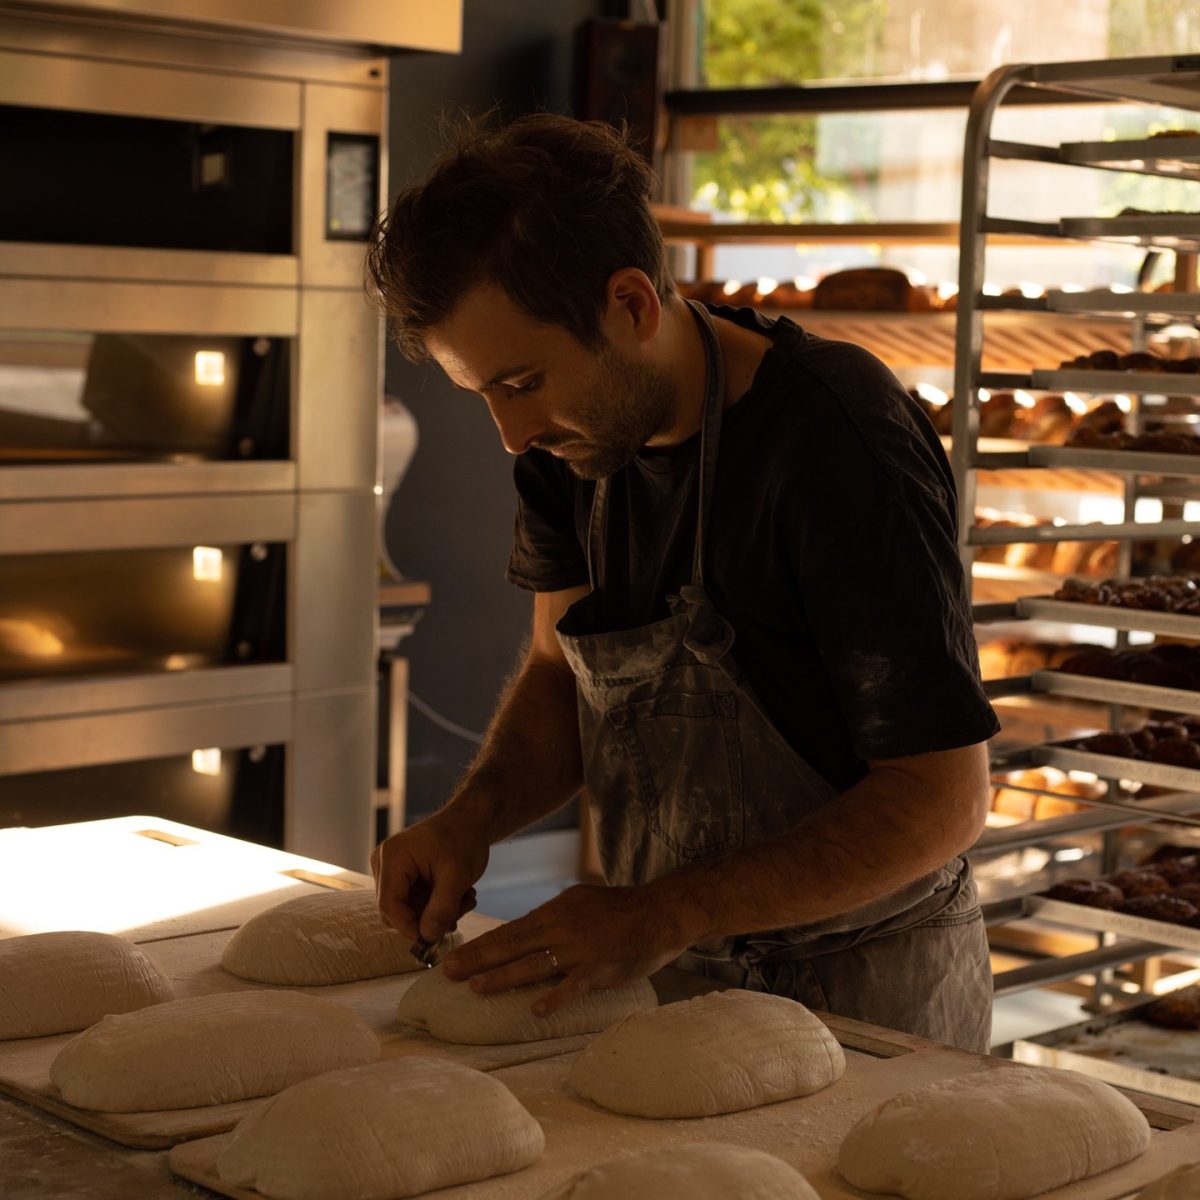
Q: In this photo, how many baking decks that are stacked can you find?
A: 4